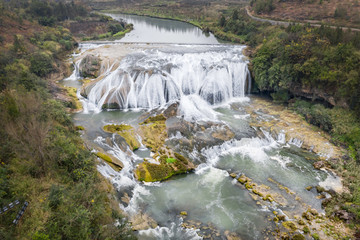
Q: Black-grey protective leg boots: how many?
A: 0